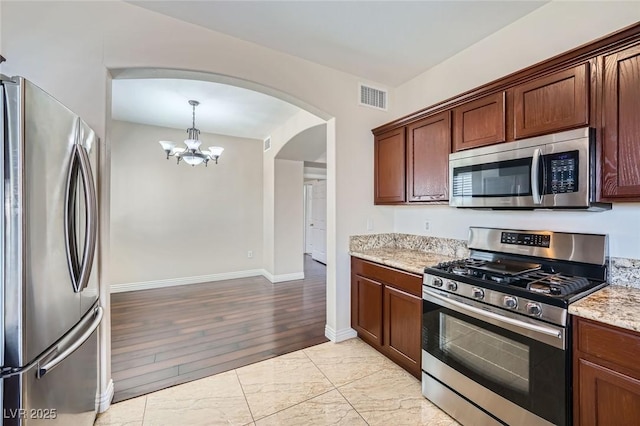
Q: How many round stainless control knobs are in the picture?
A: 5